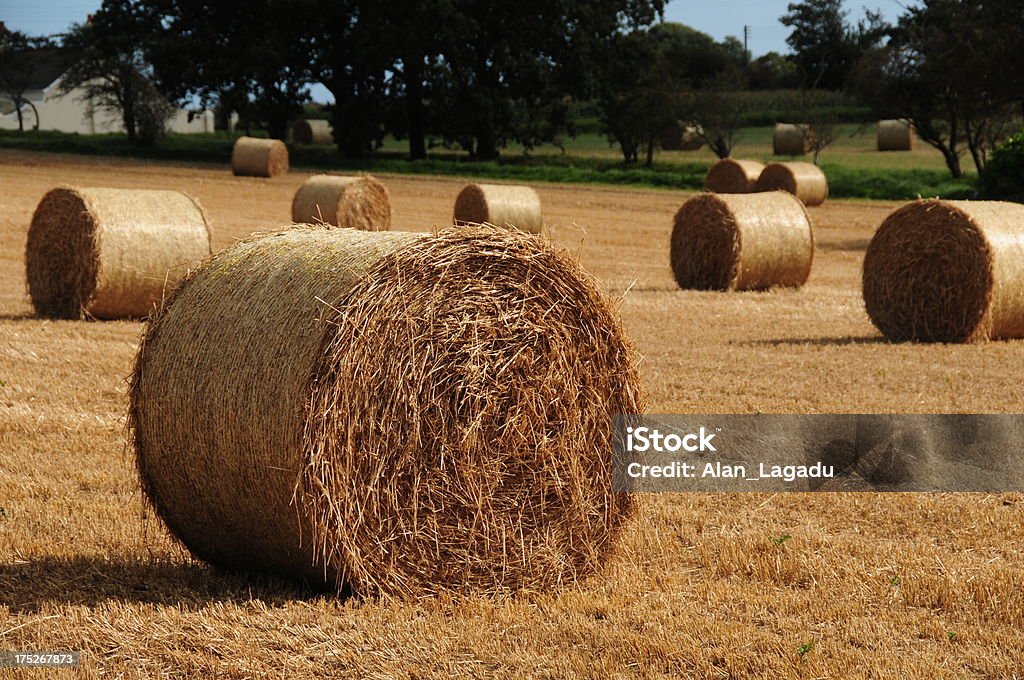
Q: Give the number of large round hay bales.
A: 13